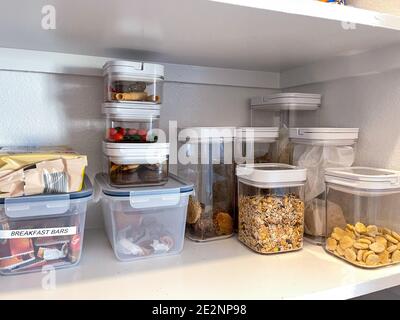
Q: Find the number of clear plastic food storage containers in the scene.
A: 11